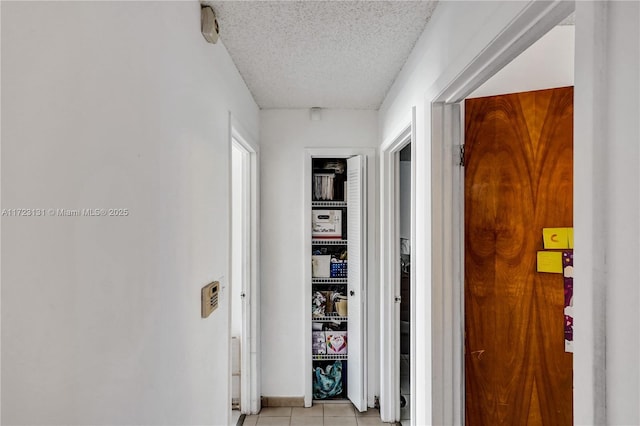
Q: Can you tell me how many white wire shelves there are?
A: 5